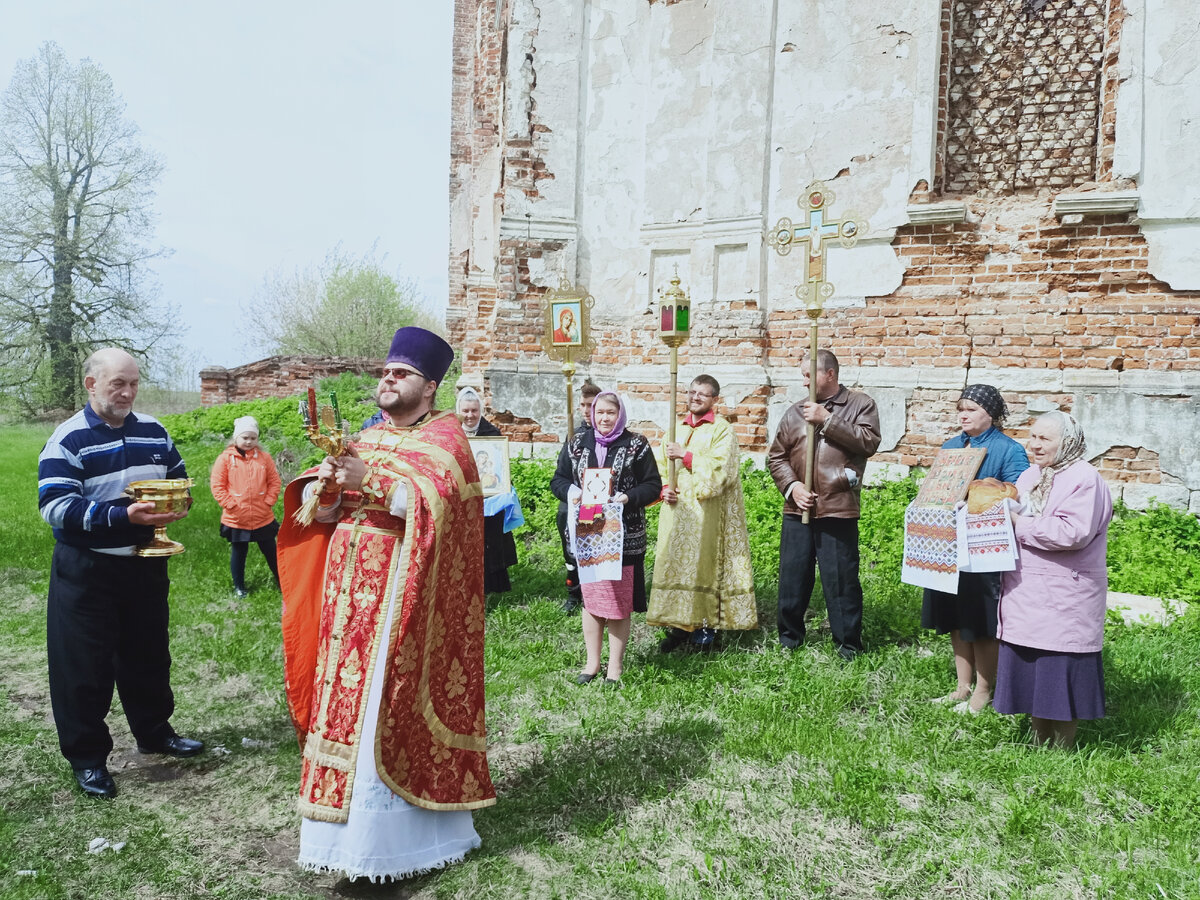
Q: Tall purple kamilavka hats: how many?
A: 1